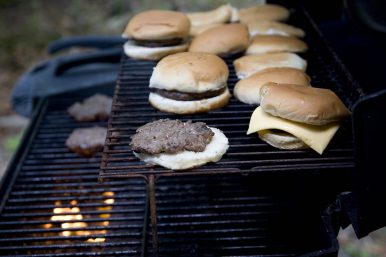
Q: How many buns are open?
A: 1